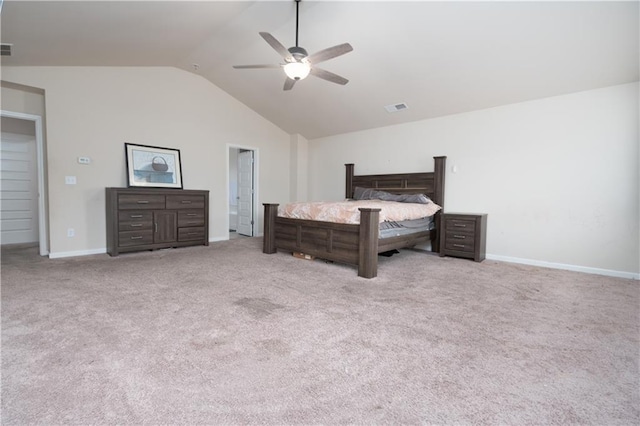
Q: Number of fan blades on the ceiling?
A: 5